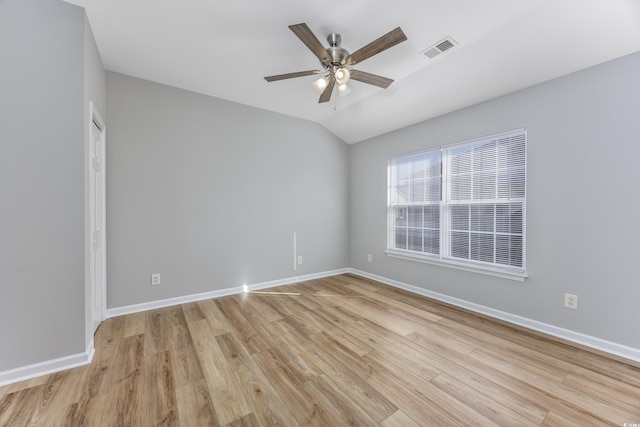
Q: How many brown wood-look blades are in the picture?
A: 5